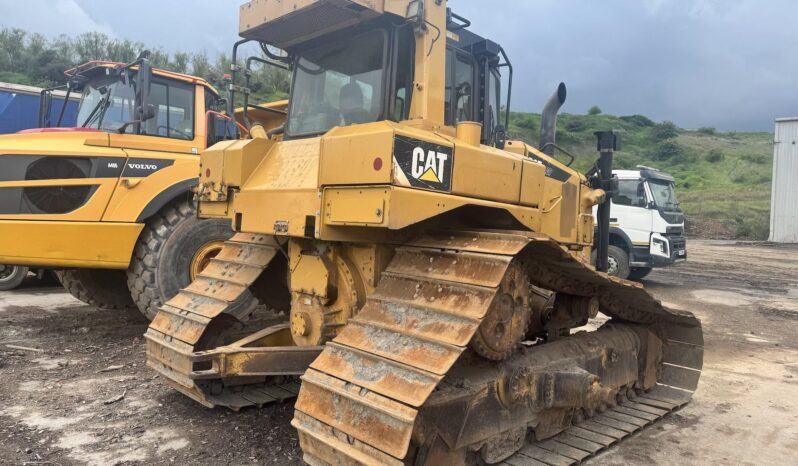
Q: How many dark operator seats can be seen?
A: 1